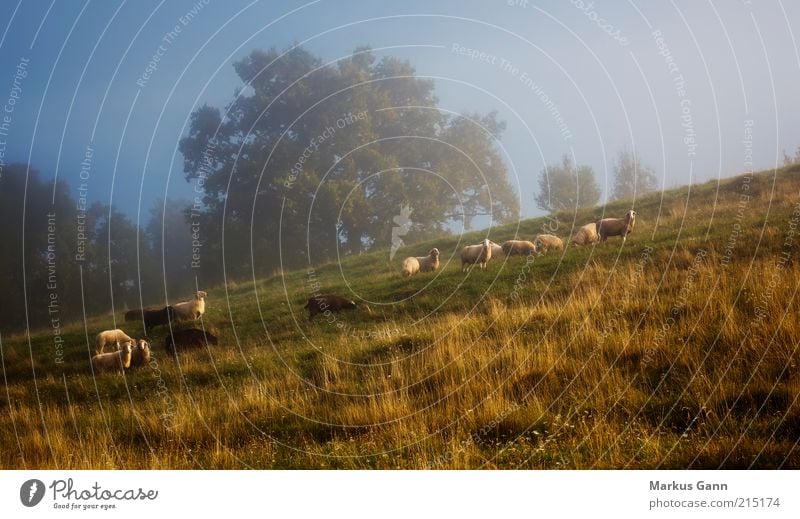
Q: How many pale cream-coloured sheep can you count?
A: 12